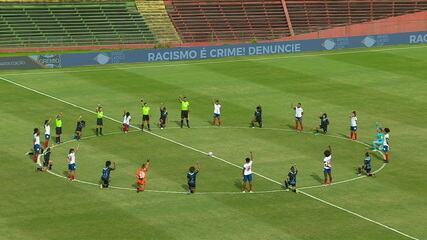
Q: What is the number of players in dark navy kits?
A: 9